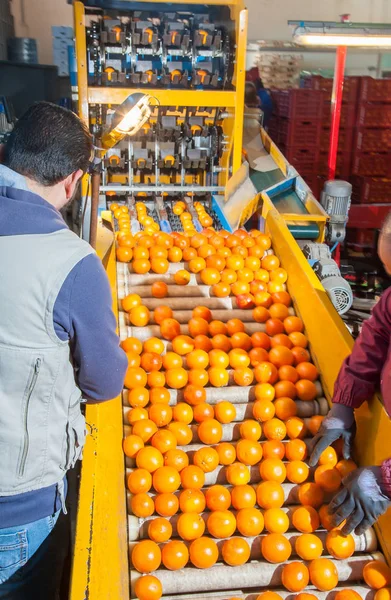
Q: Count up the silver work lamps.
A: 1